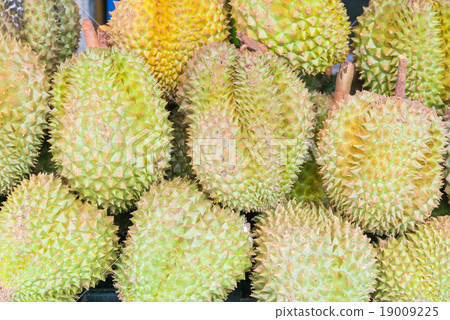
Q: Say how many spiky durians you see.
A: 12